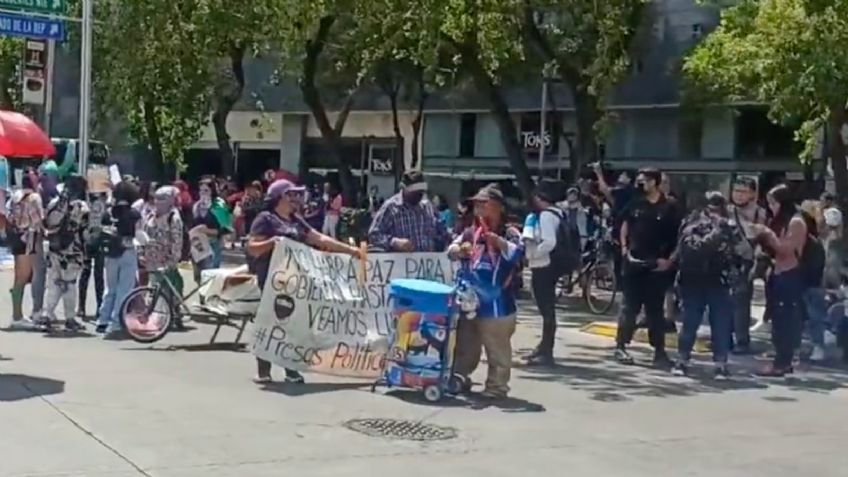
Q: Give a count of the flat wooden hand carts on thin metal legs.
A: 0